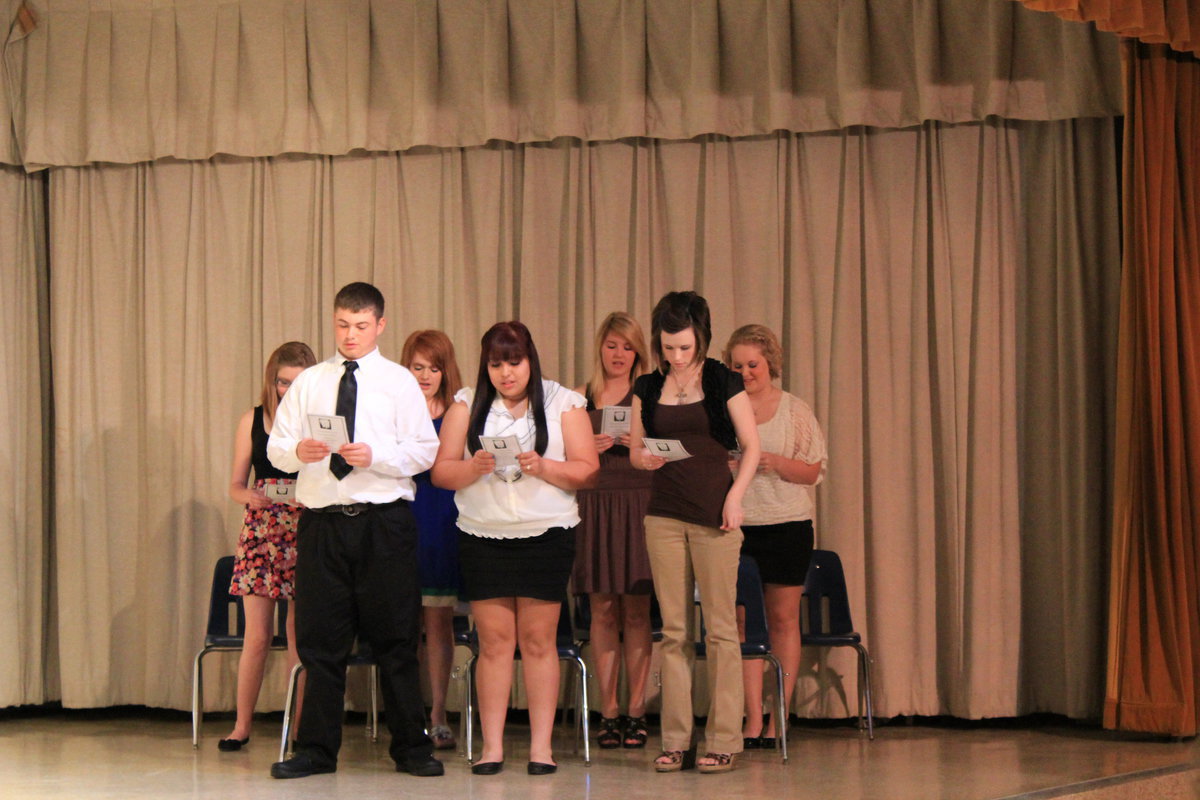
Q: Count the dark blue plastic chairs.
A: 7